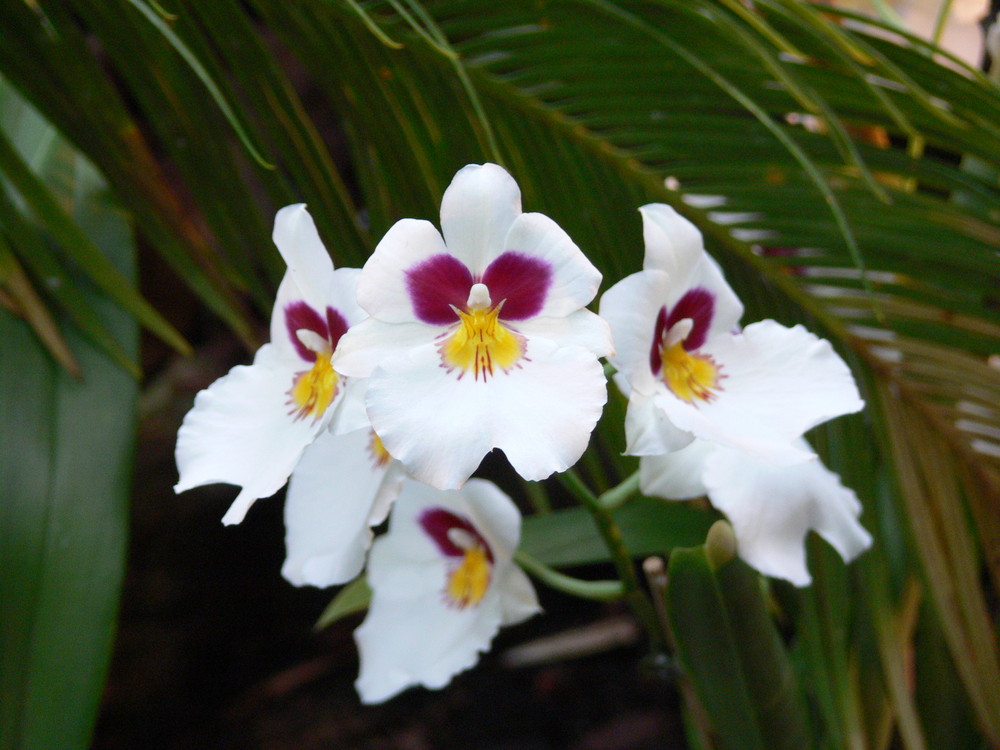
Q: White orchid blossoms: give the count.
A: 6